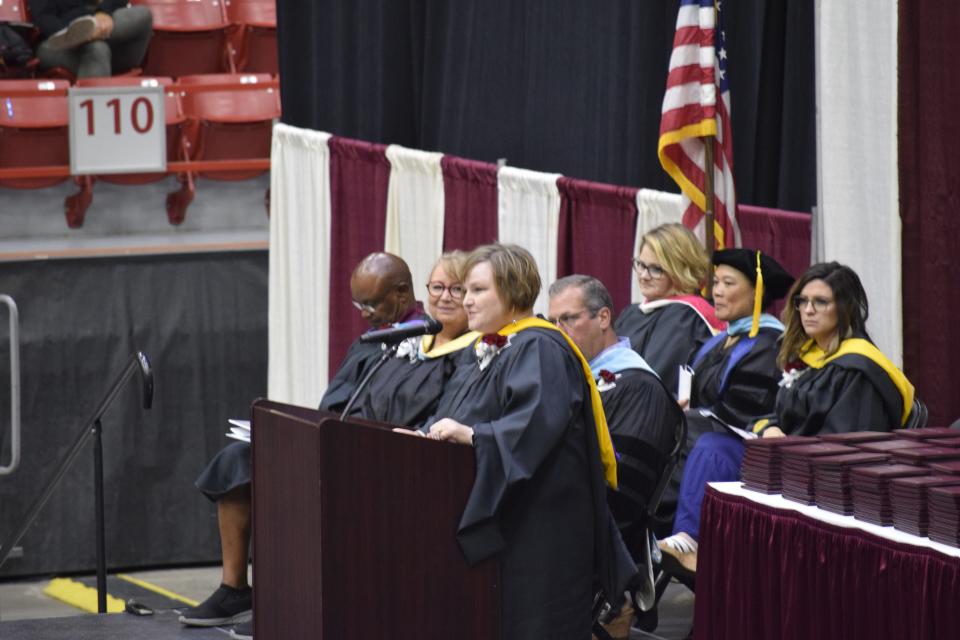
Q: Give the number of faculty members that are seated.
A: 6